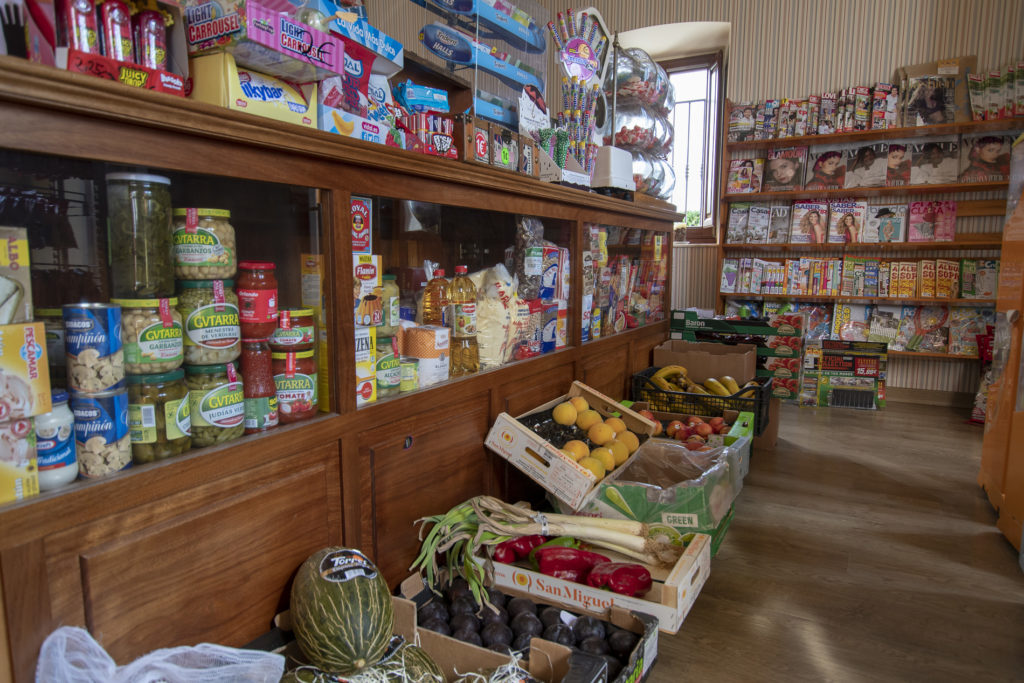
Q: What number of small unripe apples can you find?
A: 0